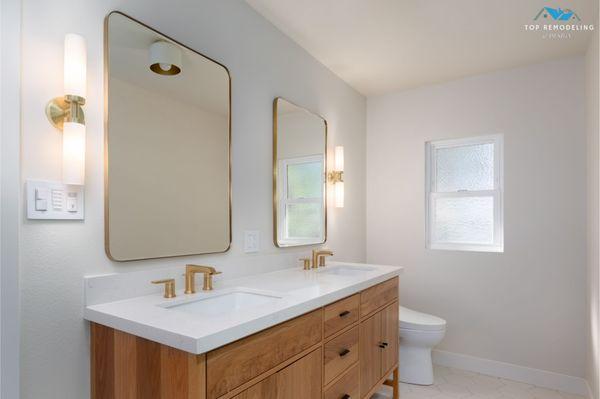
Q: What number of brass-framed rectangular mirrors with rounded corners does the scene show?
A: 2